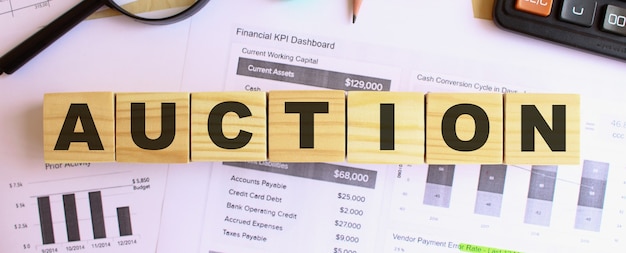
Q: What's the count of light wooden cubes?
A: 7